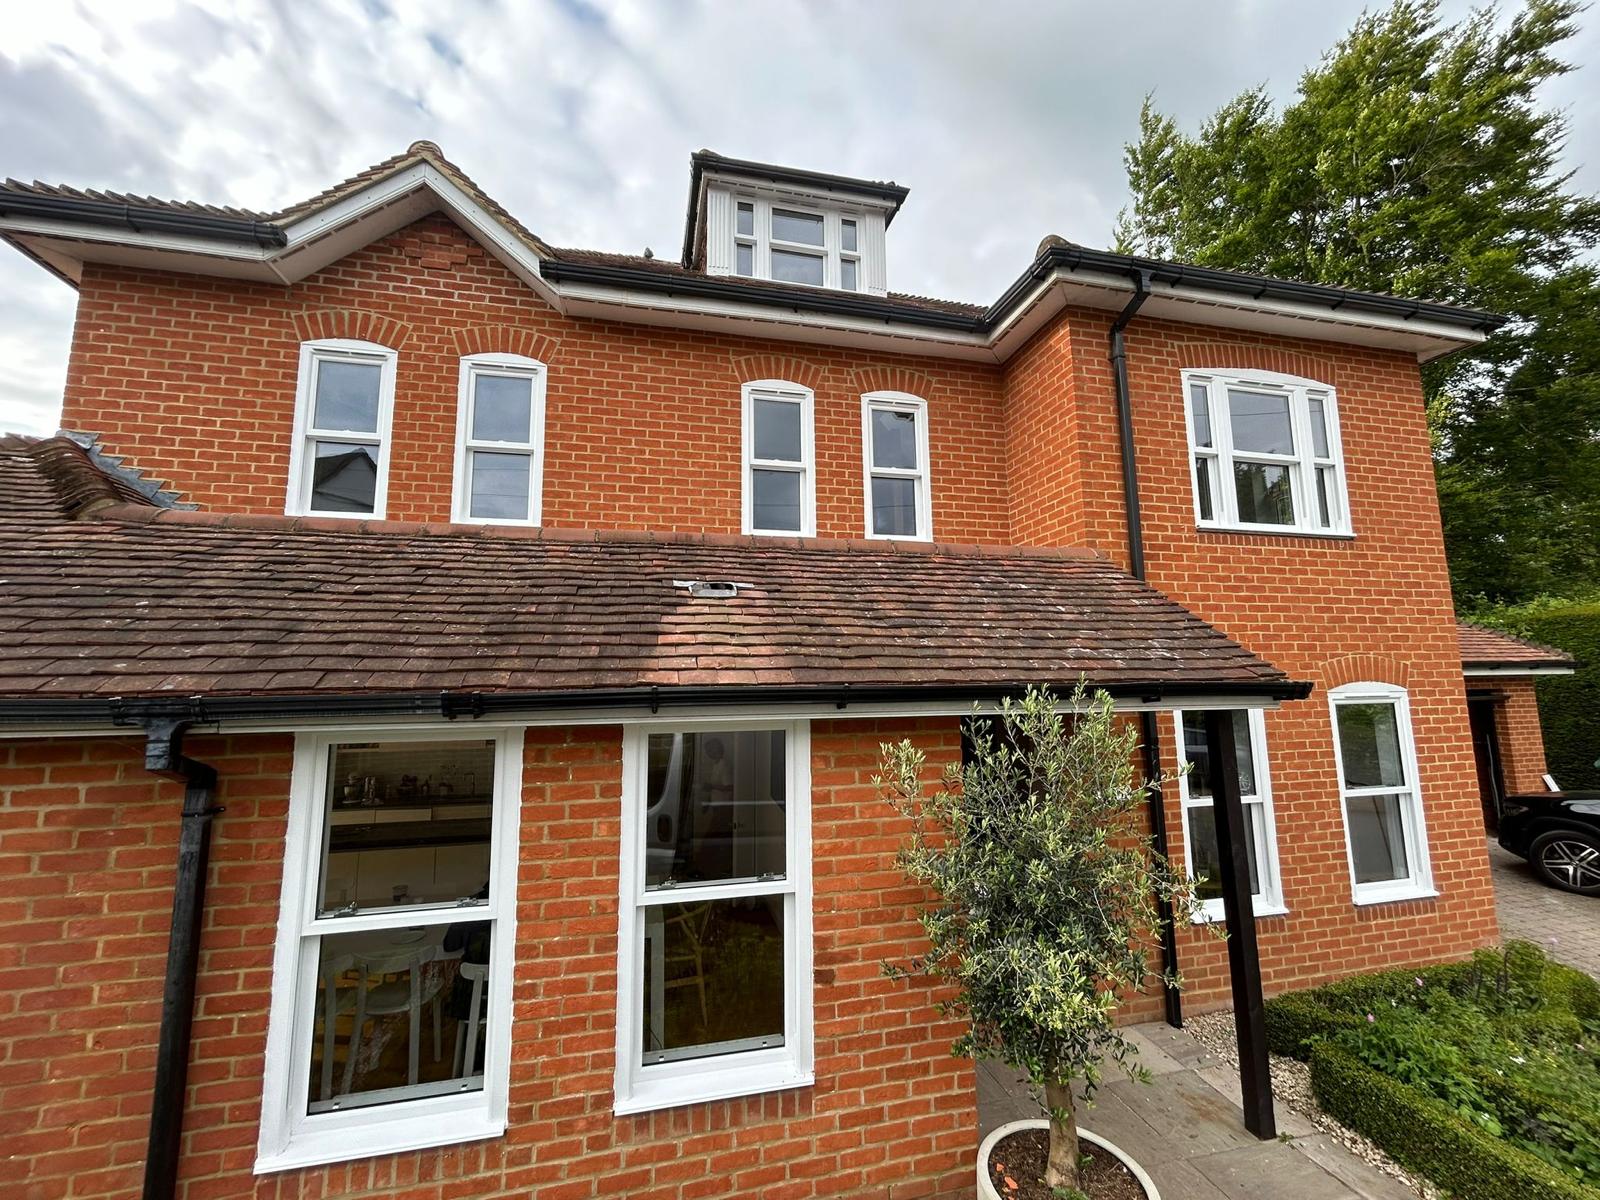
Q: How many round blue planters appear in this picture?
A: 0